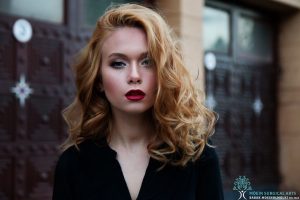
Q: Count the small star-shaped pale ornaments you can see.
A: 3